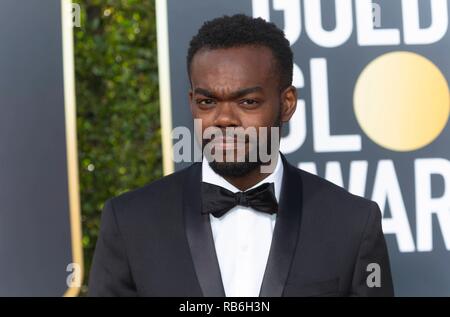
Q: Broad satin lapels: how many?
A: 2